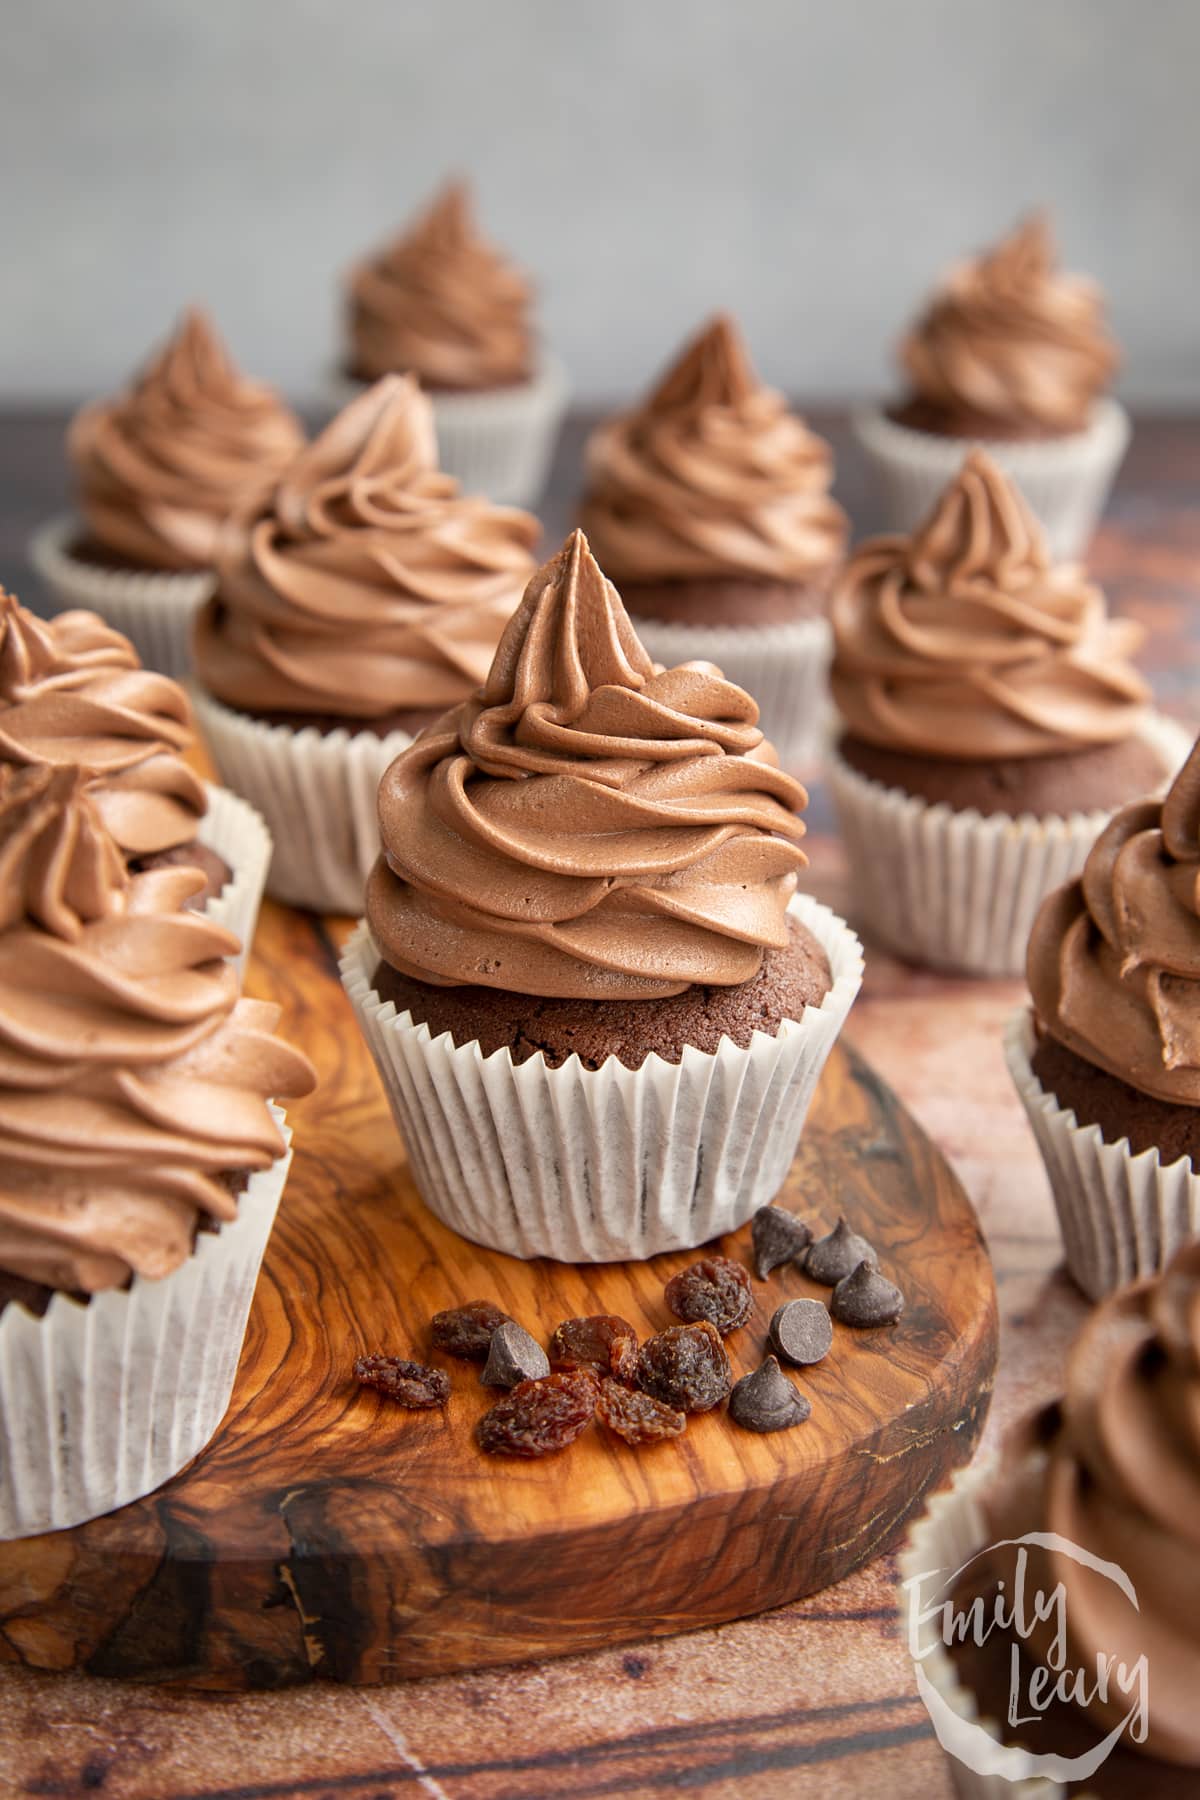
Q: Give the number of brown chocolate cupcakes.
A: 11